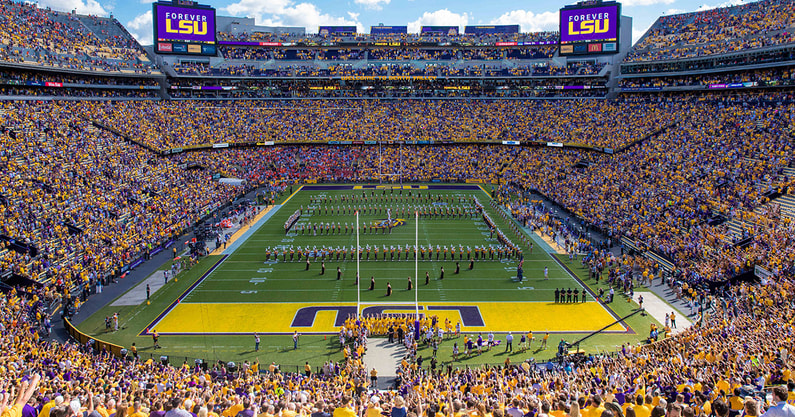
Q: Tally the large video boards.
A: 2